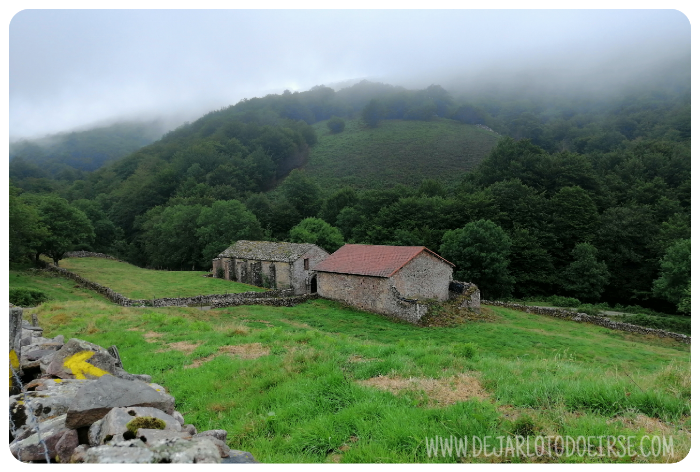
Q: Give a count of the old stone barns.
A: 2